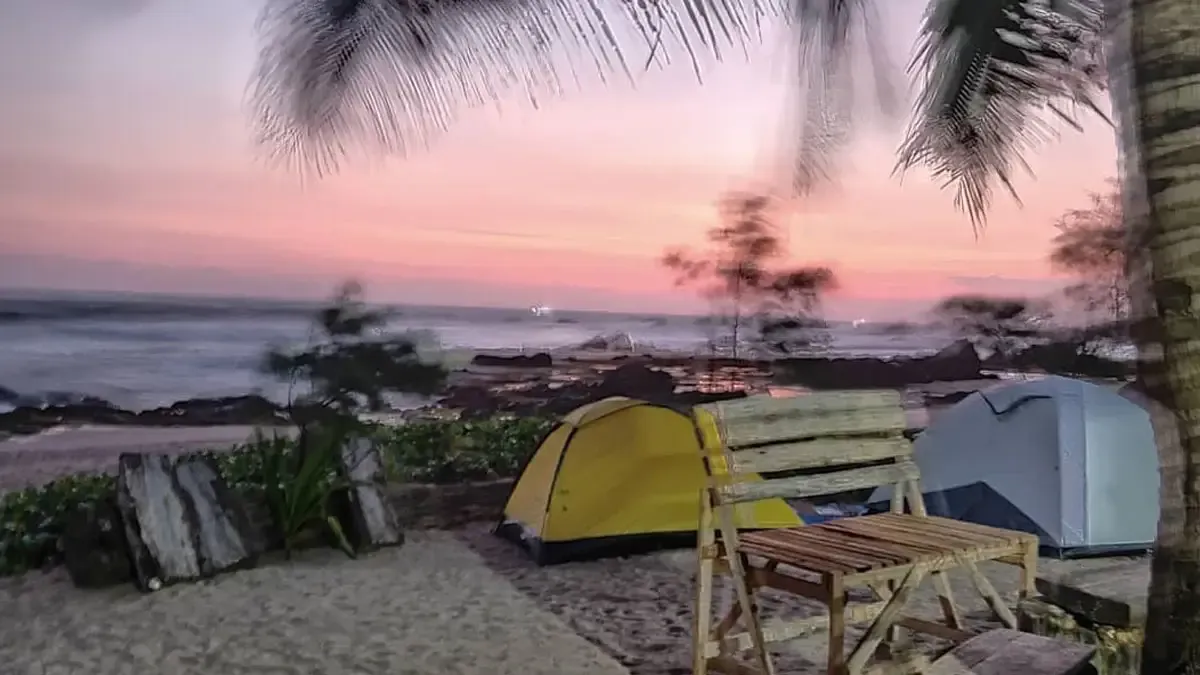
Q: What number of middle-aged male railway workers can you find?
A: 0